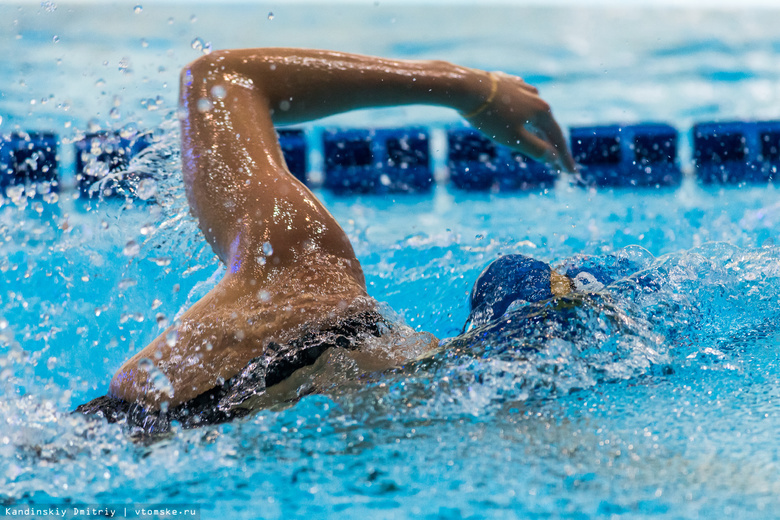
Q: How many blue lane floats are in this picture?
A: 7